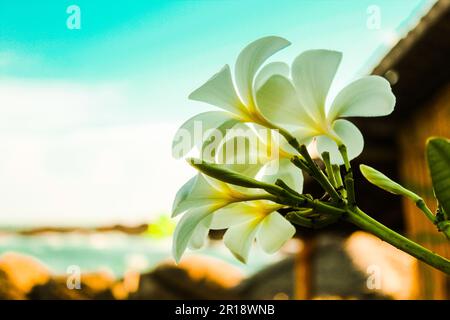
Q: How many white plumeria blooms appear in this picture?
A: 5